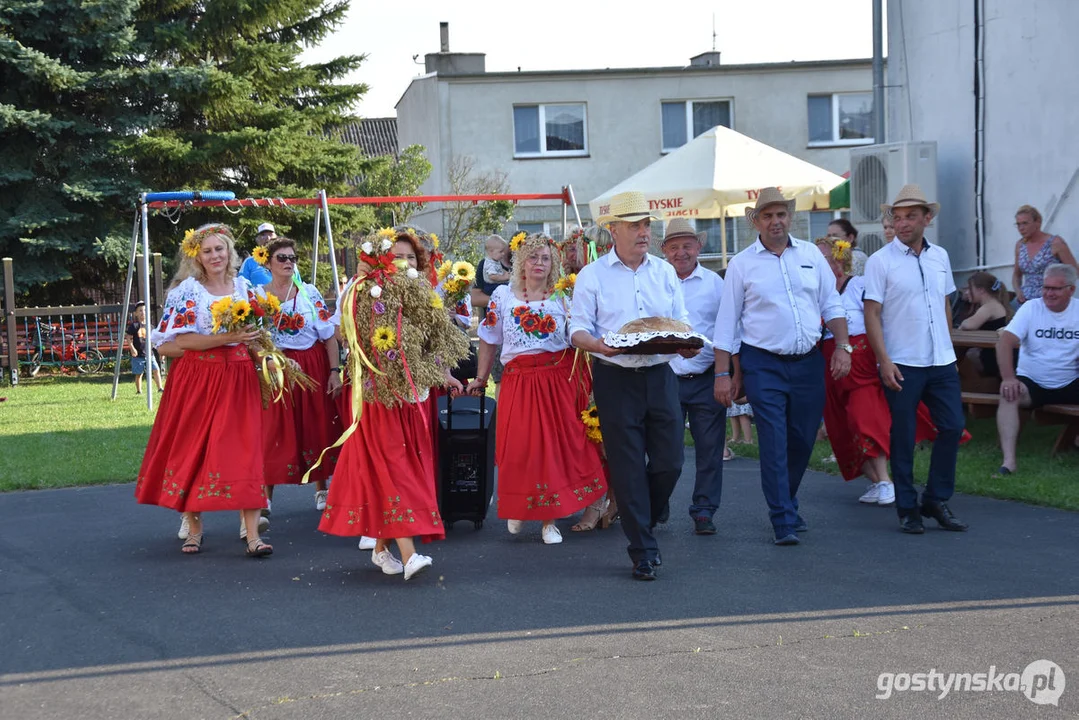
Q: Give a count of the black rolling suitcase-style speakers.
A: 1